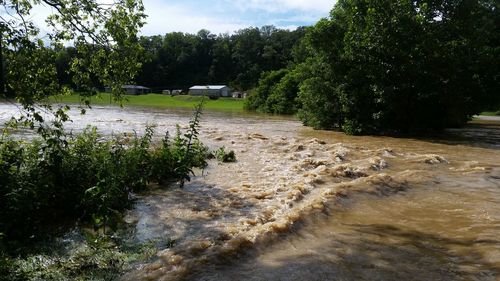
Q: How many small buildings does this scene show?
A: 2